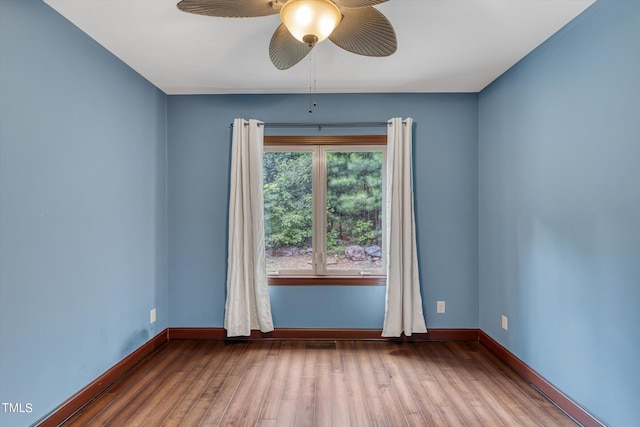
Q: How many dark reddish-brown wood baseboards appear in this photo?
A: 3